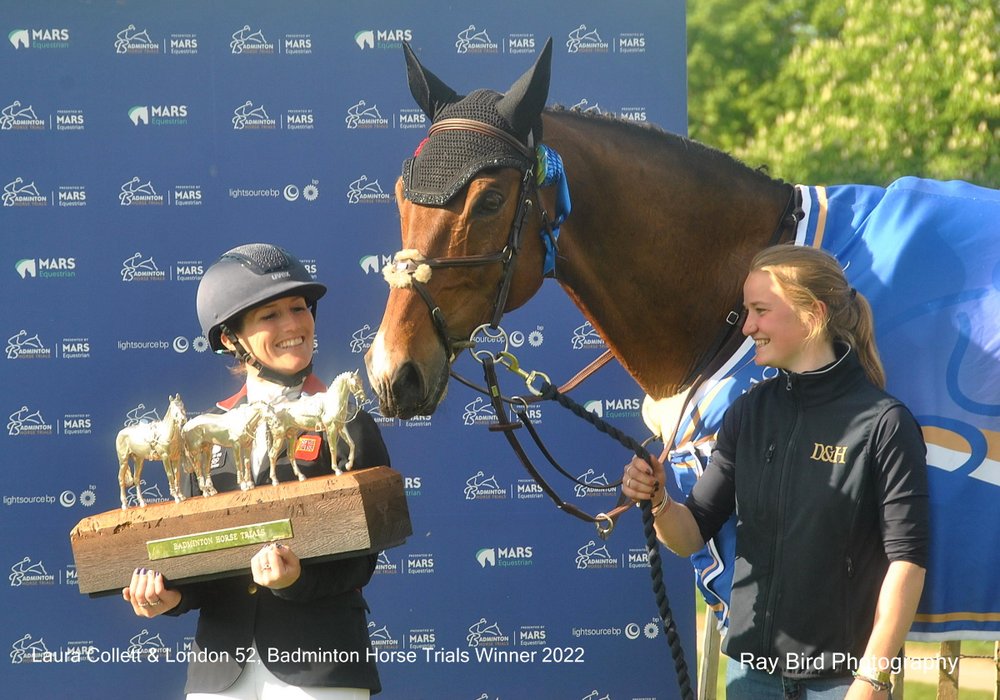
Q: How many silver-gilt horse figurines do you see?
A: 3